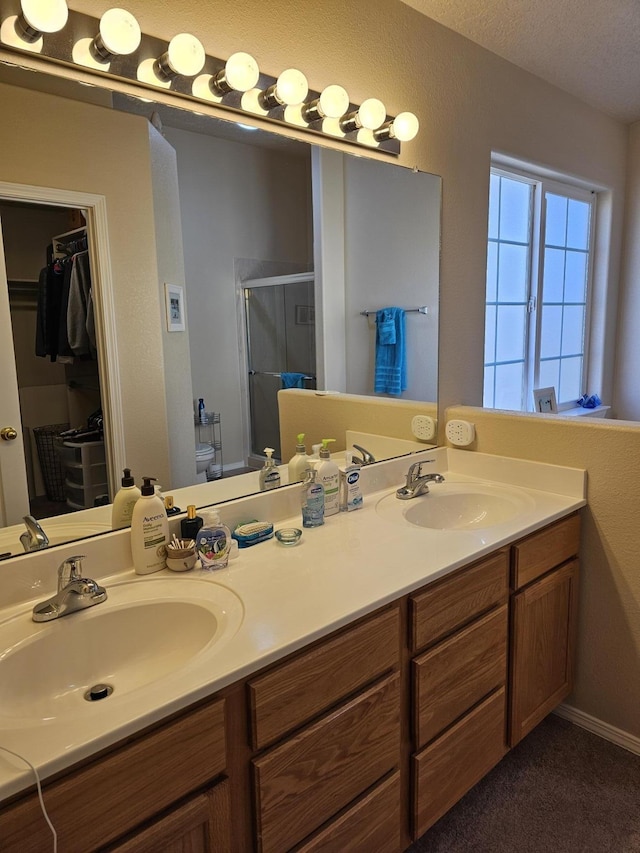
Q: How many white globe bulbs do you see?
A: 8